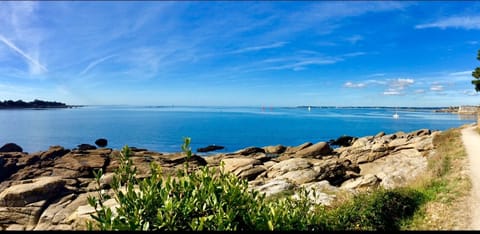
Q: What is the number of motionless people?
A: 0